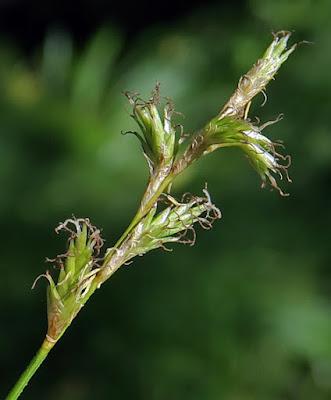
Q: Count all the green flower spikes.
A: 5